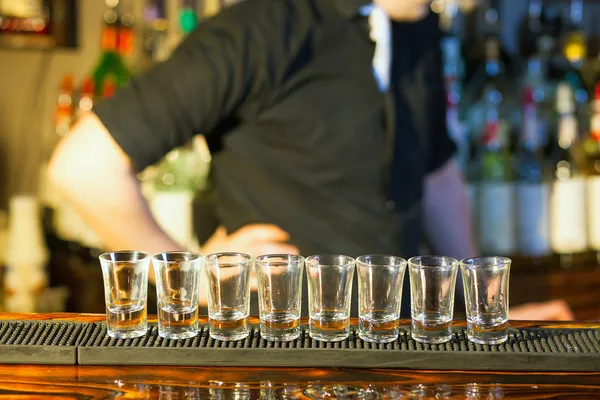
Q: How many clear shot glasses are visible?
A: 8